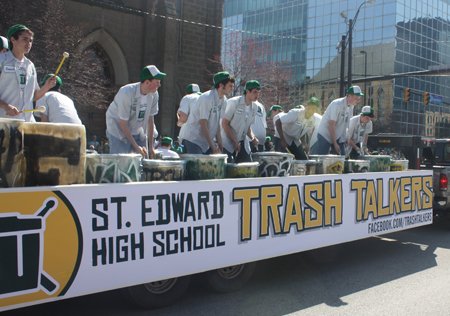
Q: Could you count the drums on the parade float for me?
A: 12